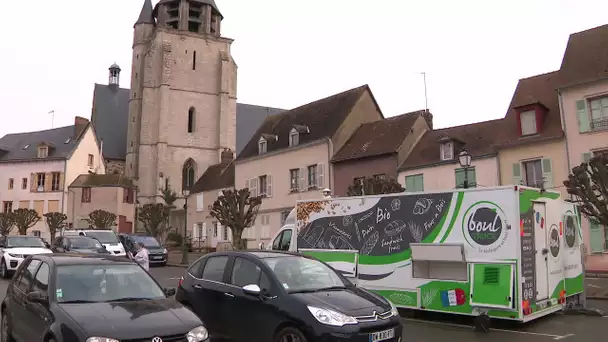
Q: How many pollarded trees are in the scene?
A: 8